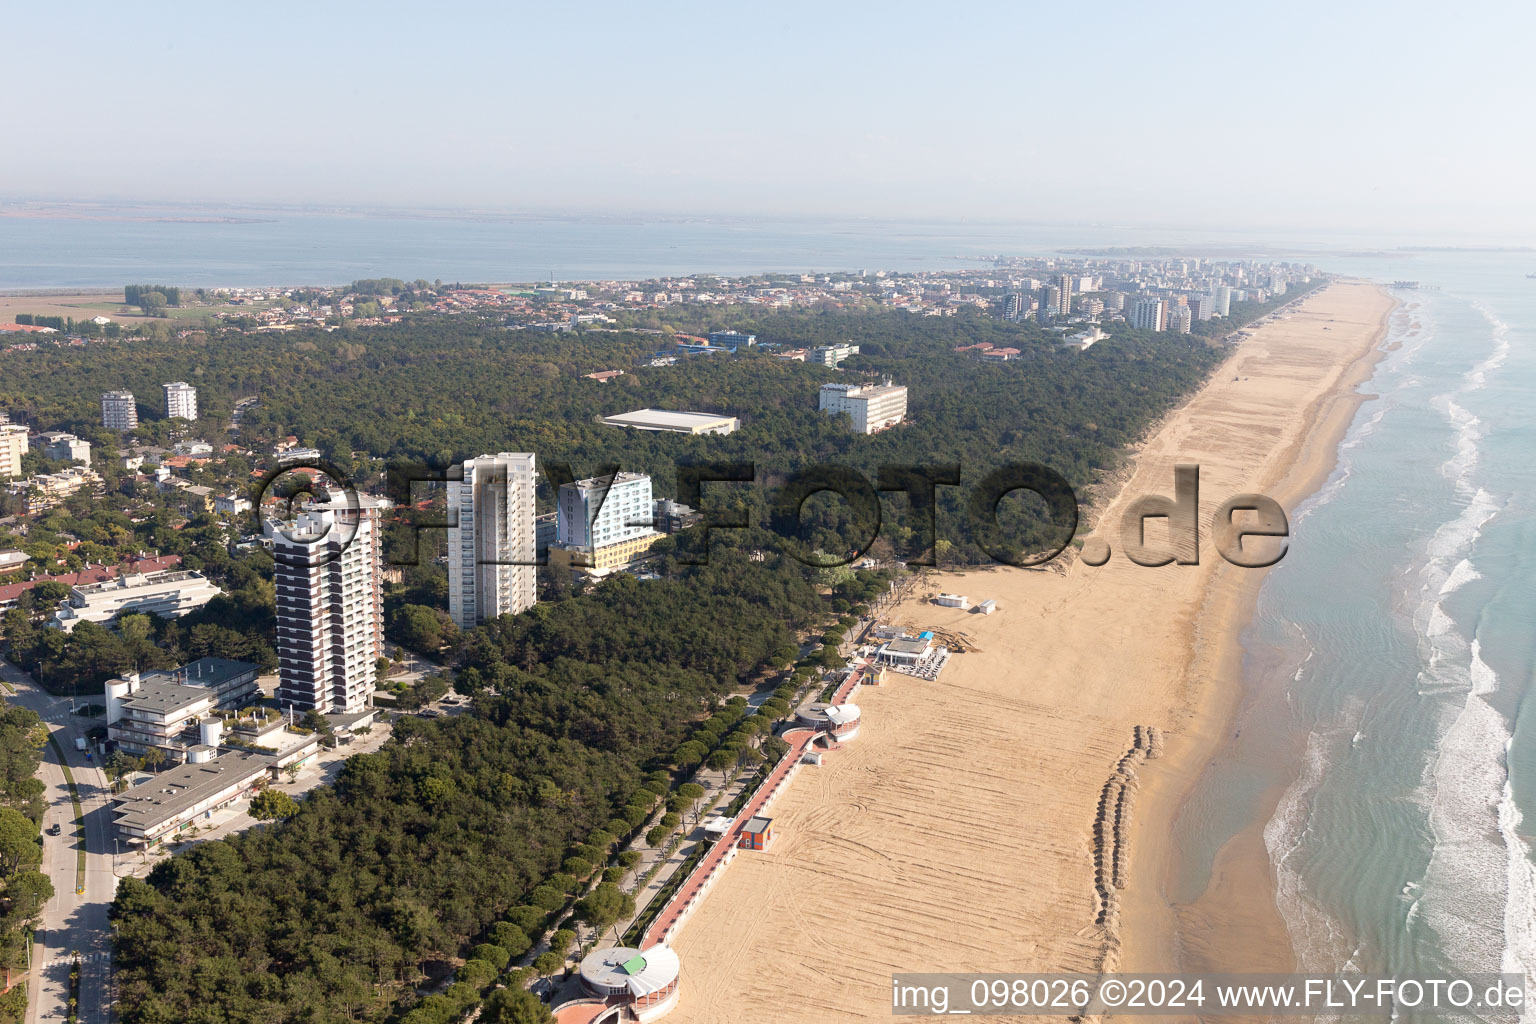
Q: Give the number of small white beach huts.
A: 2